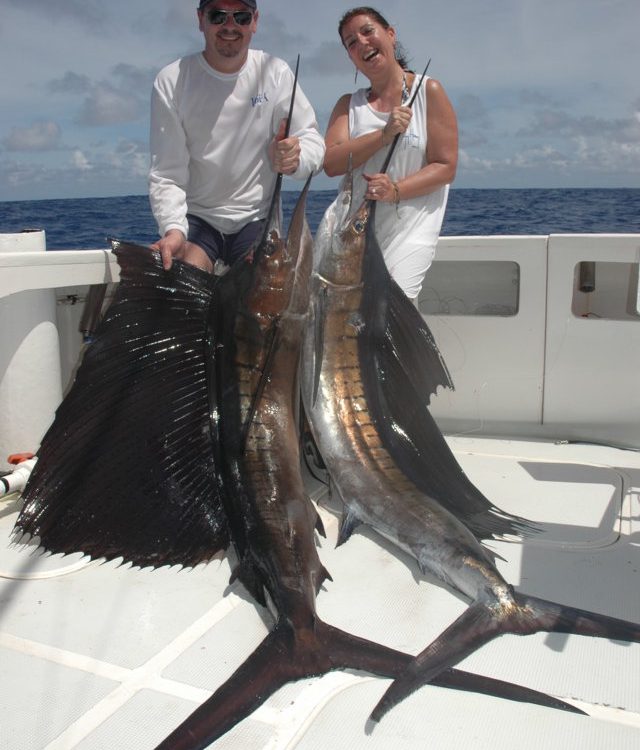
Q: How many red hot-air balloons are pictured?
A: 0